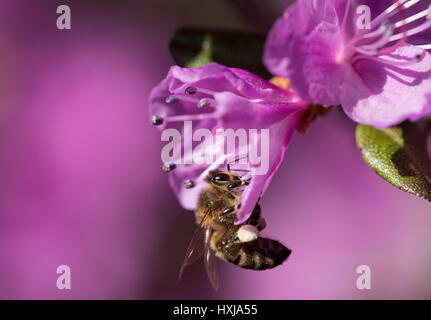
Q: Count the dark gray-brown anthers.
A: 6